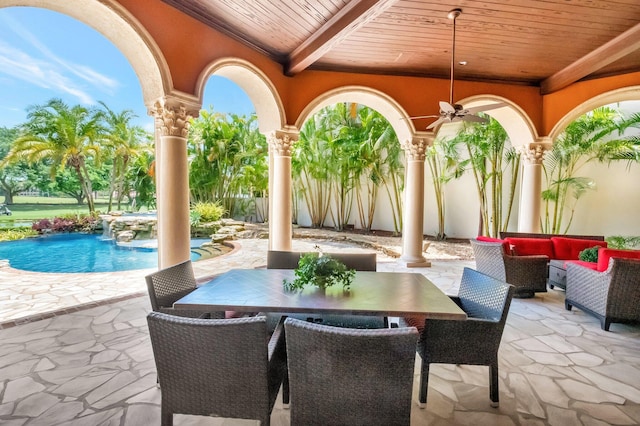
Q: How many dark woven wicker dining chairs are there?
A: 6